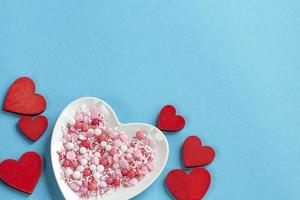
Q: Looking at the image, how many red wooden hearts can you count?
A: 6